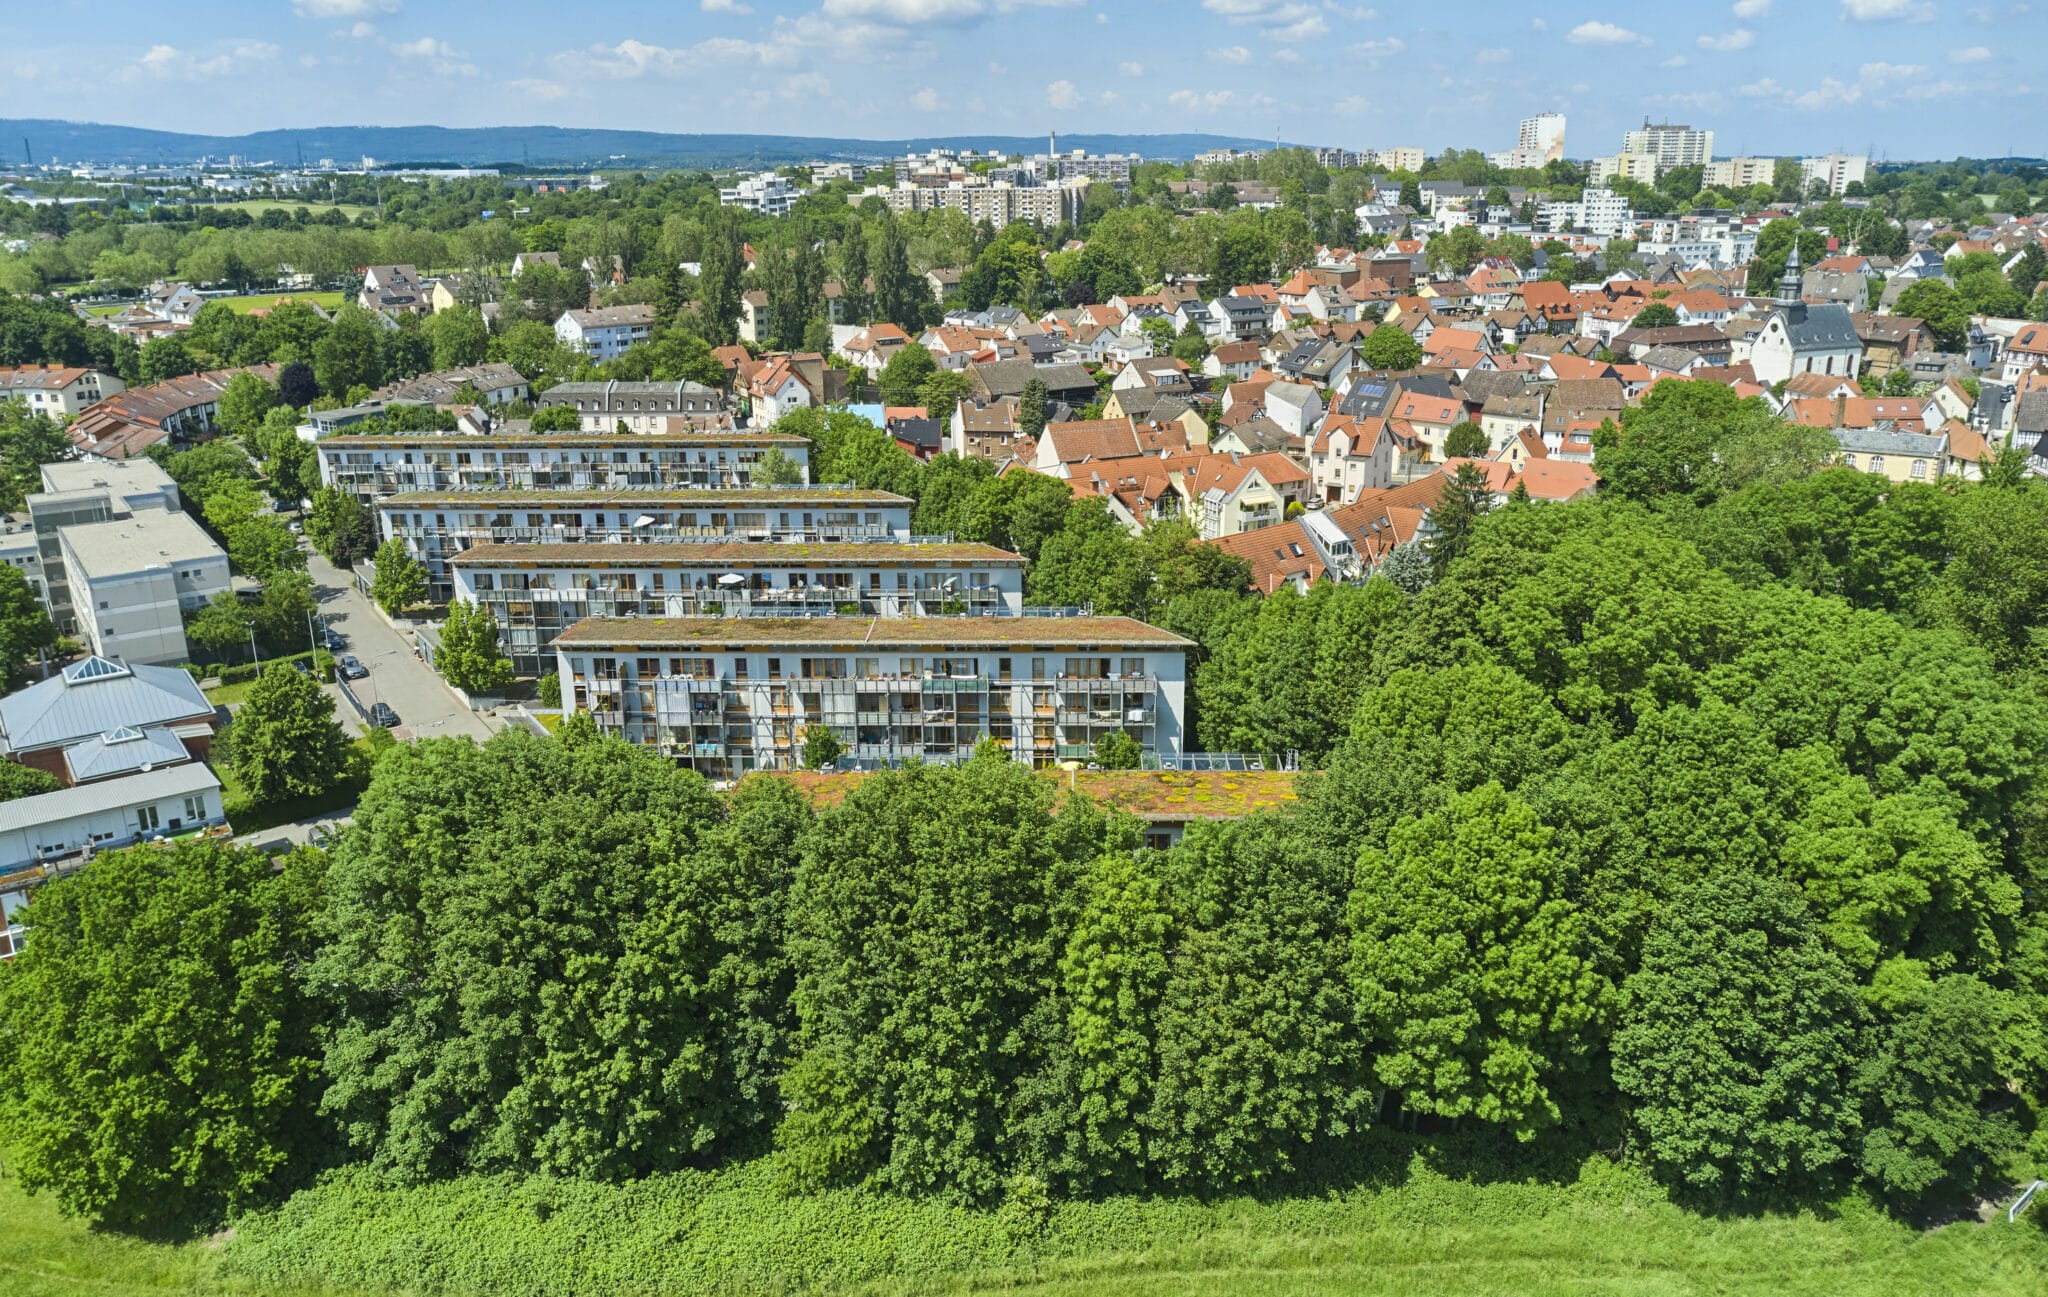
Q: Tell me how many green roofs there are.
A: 5